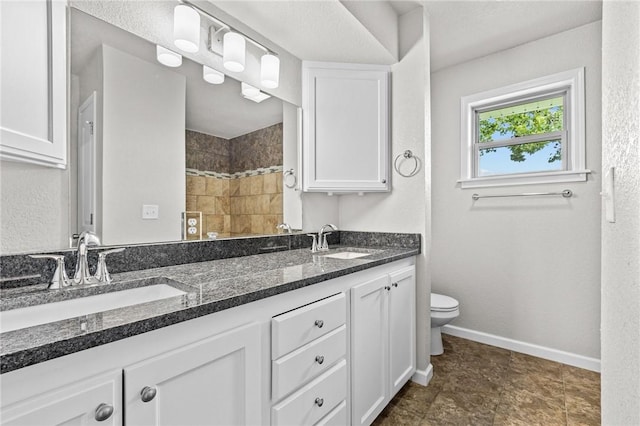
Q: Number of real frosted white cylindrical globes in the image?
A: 3